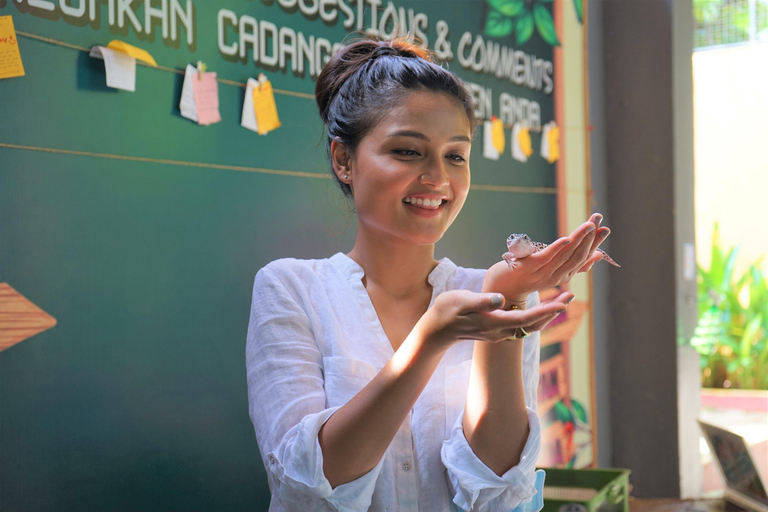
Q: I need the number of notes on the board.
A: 13